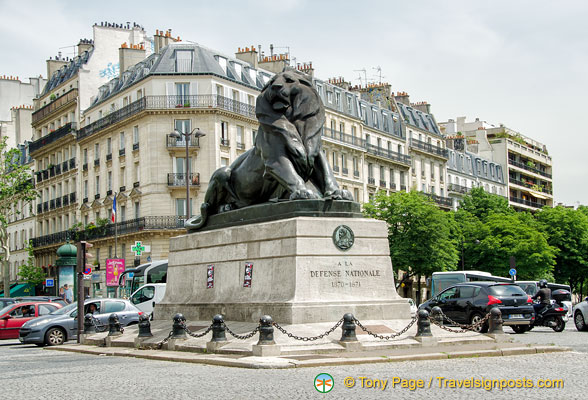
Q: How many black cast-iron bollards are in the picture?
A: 10